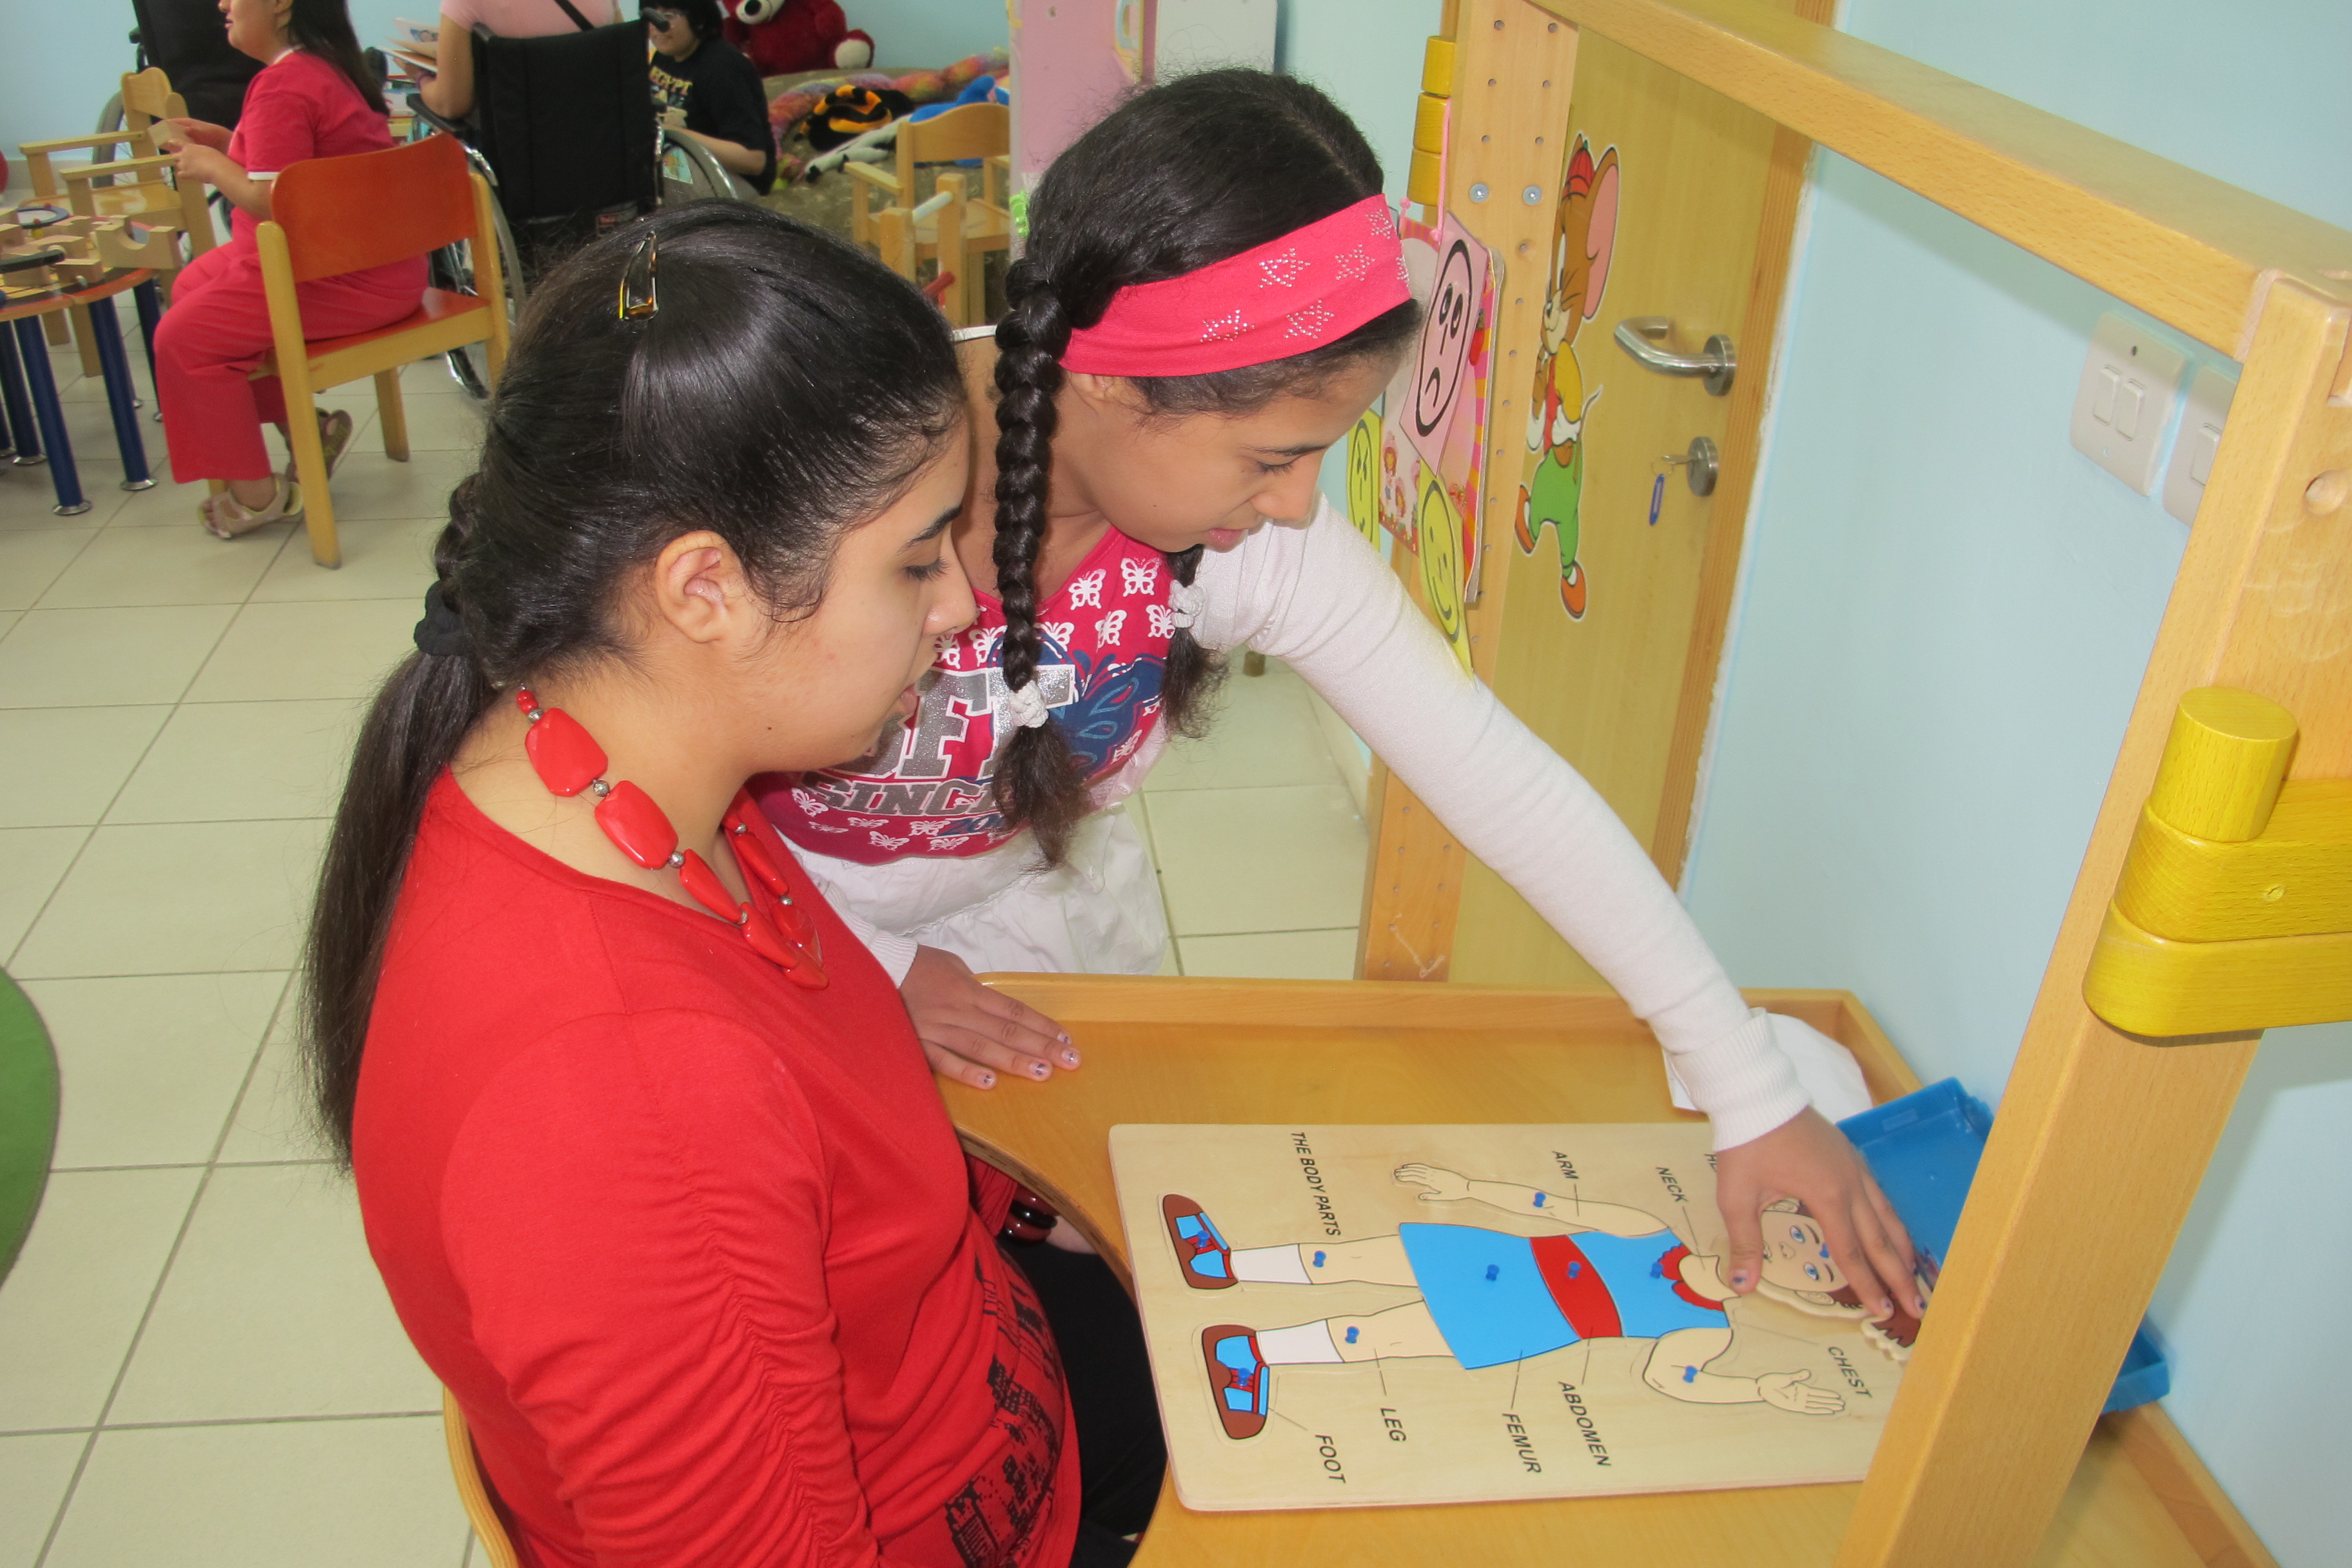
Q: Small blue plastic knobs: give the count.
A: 10